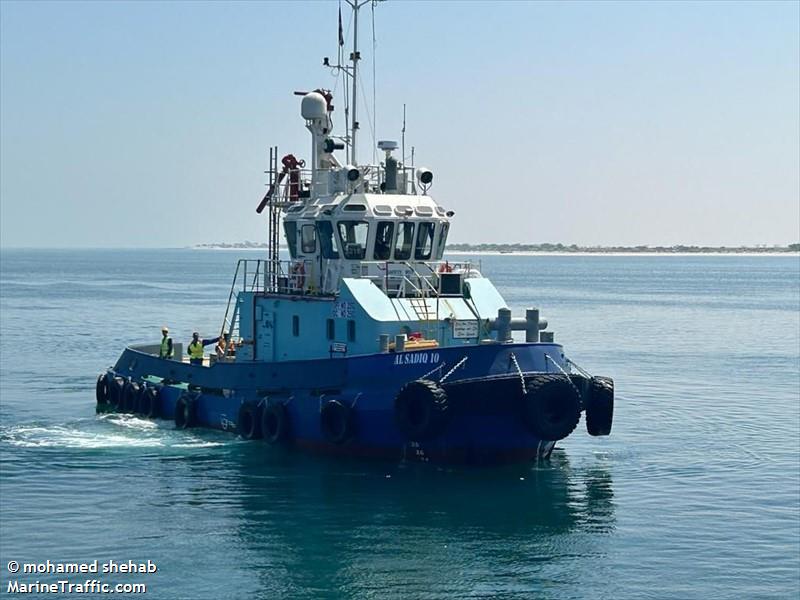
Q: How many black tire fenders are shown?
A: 11